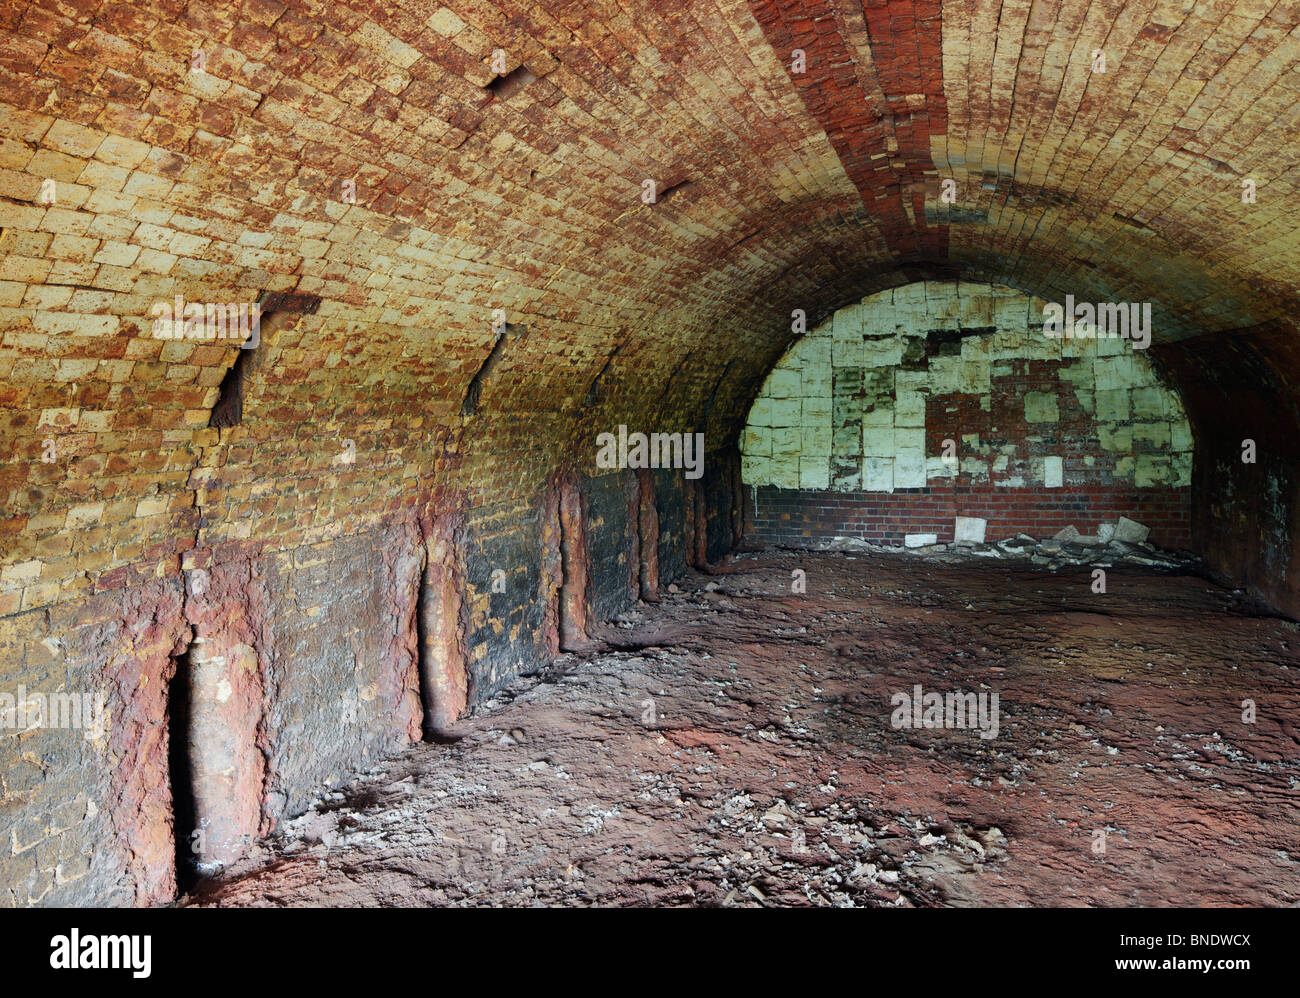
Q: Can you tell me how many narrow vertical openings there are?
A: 6